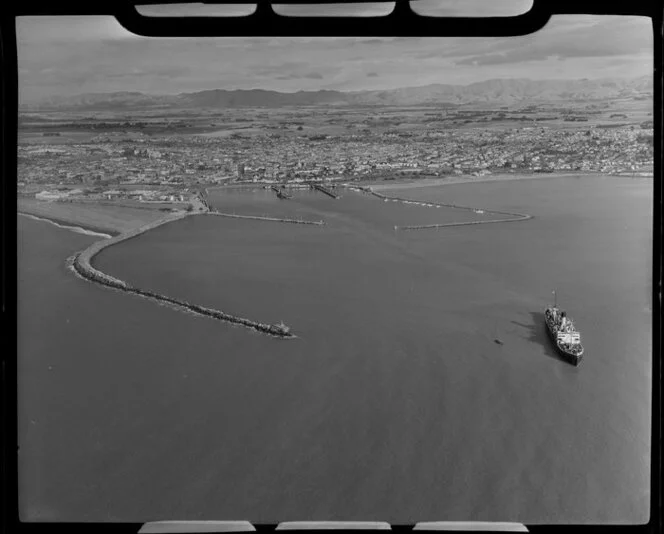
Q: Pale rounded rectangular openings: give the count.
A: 6